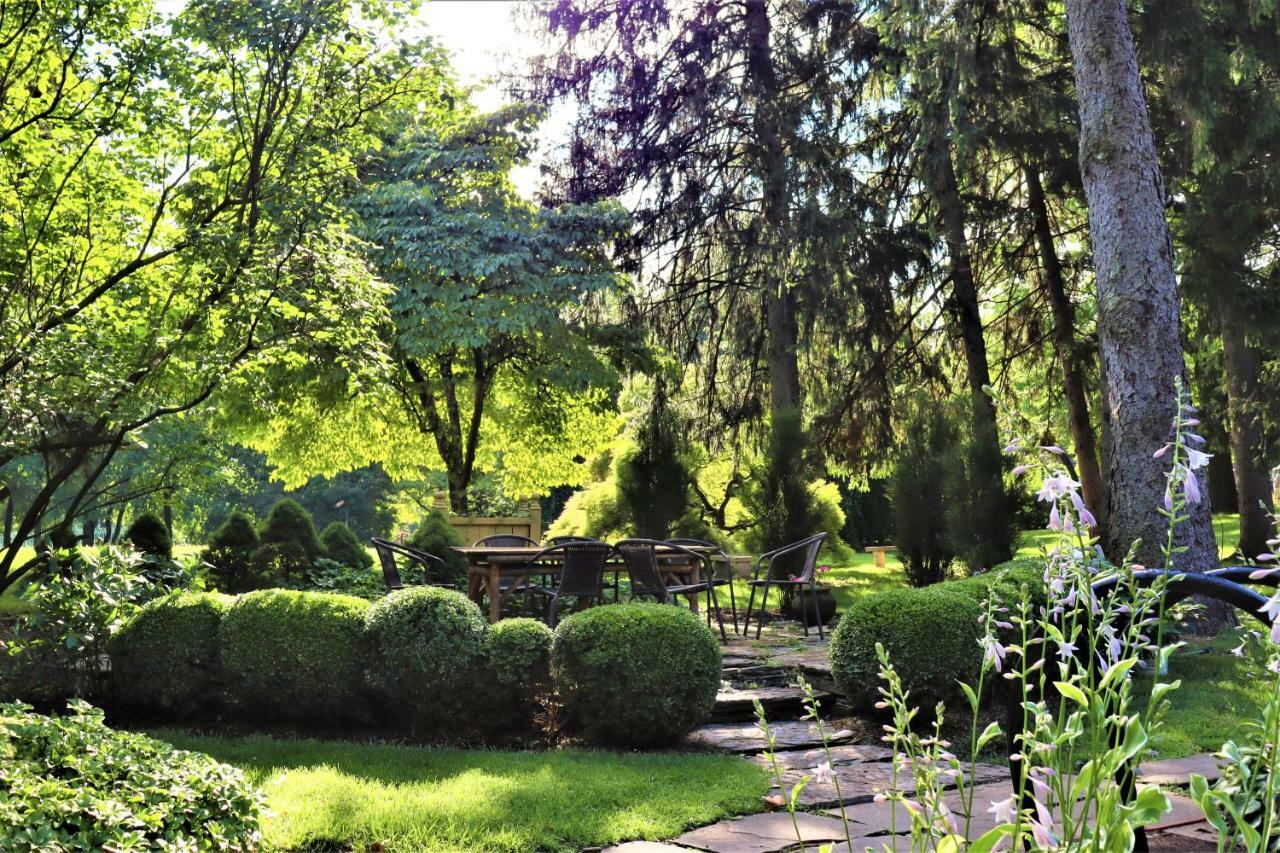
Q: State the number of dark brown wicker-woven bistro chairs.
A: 7